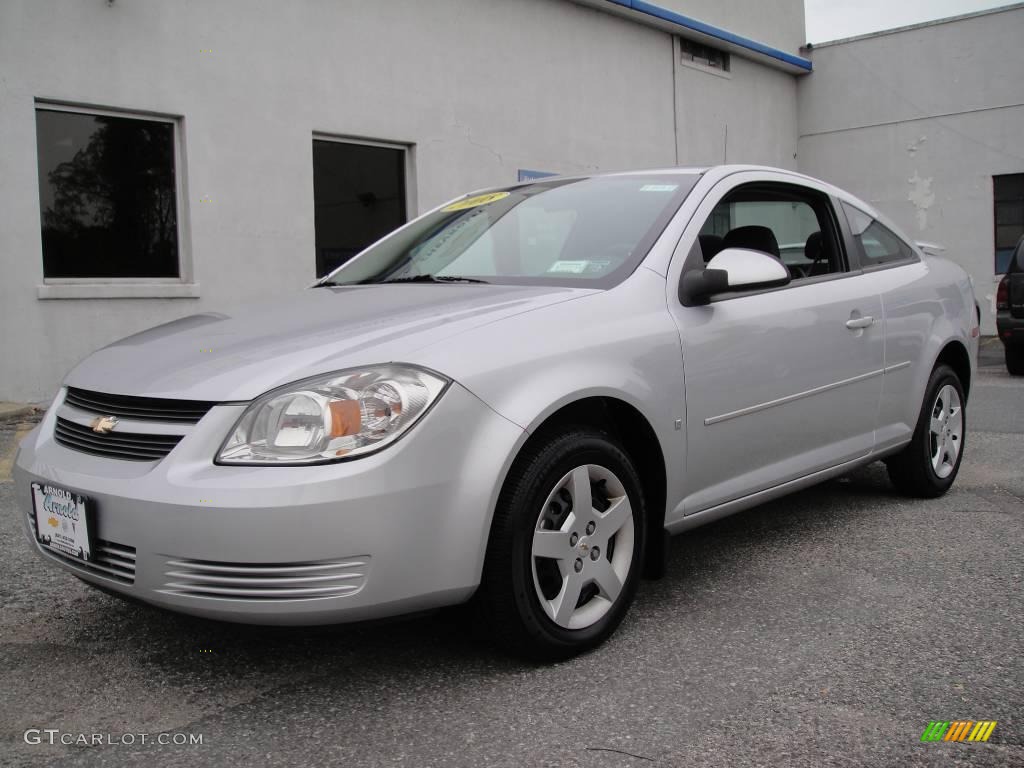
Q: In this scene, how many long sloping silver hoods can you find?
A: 1